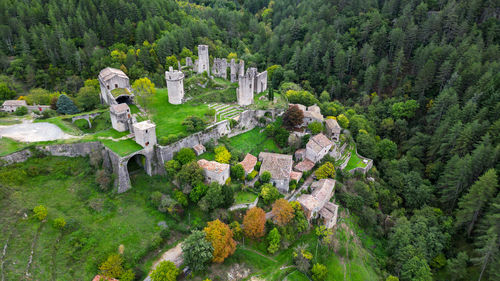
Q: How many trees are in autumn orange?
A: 3